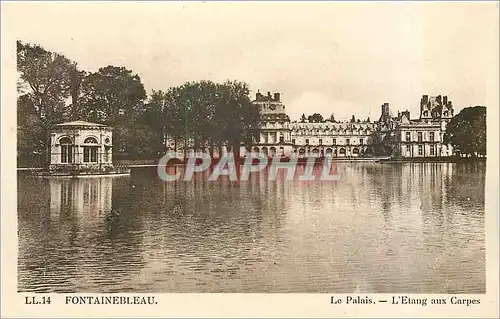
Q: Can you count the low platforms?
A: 1